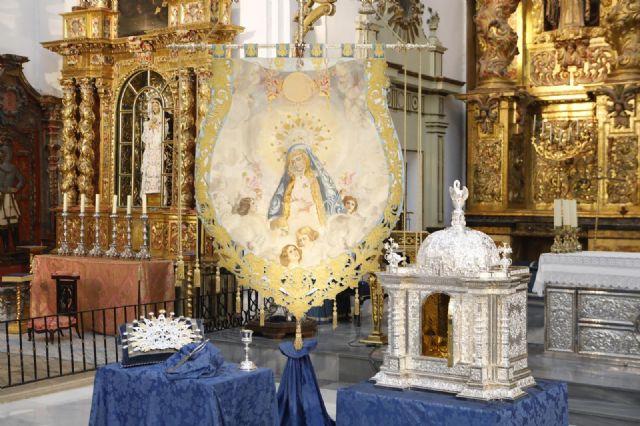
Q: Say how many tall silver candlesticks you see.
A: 6